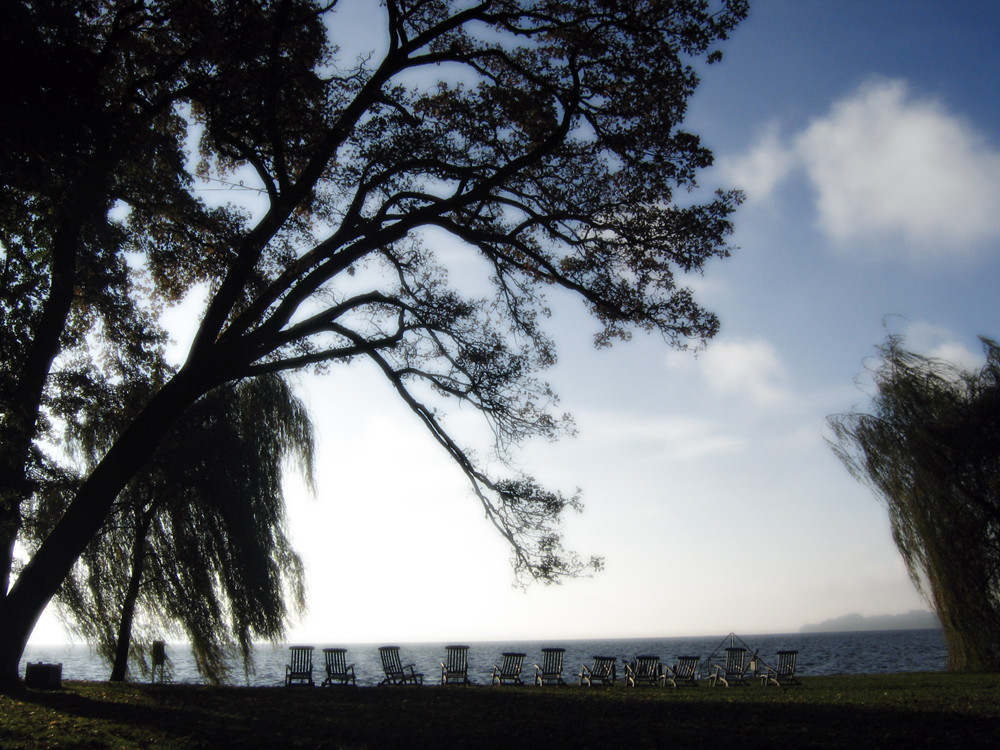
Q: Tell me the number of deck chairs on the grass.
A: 11